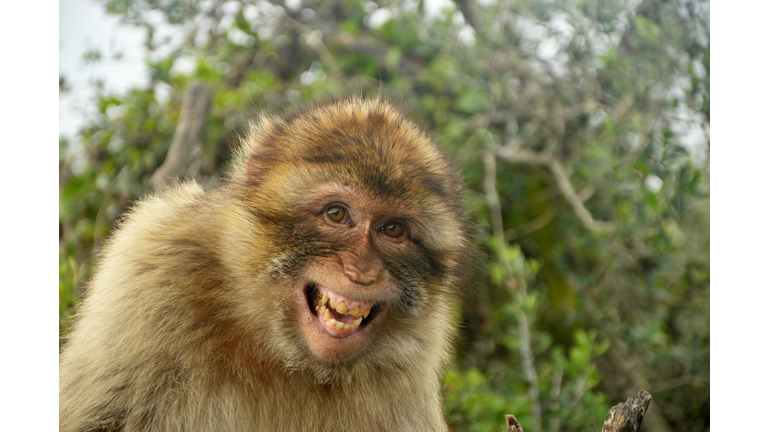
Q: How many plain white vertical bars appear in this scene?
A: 2